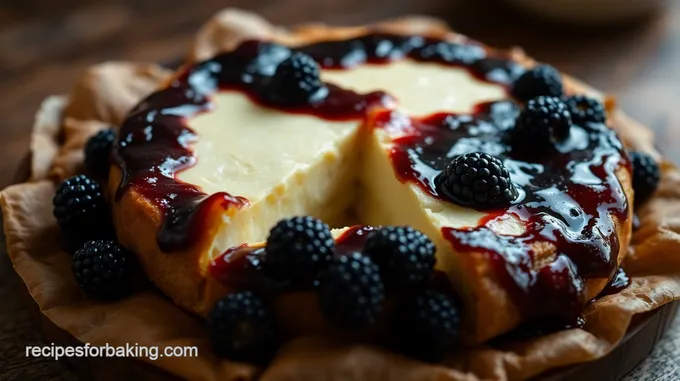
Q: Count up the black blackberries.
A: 14